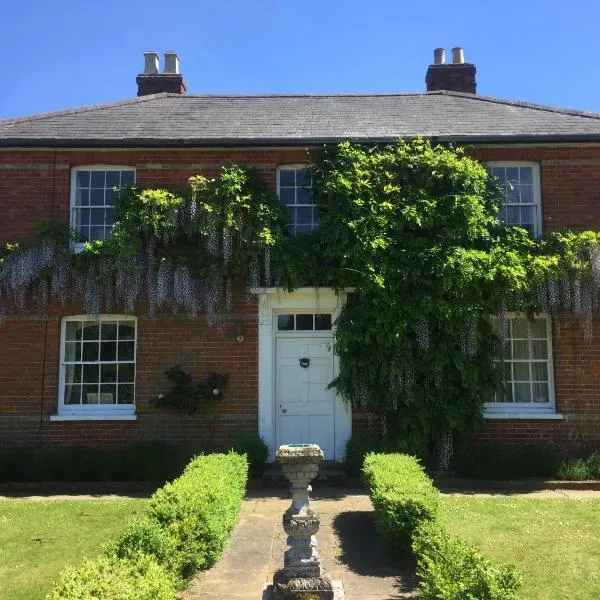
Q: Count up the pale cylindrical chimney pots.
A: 4